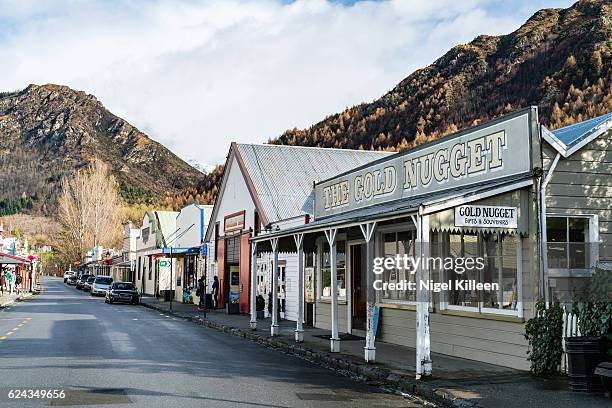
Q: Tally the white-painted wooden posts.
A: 6